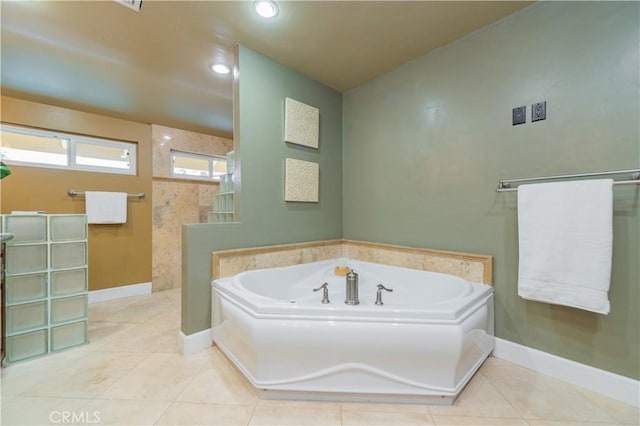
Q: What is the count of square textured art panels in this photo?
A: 2